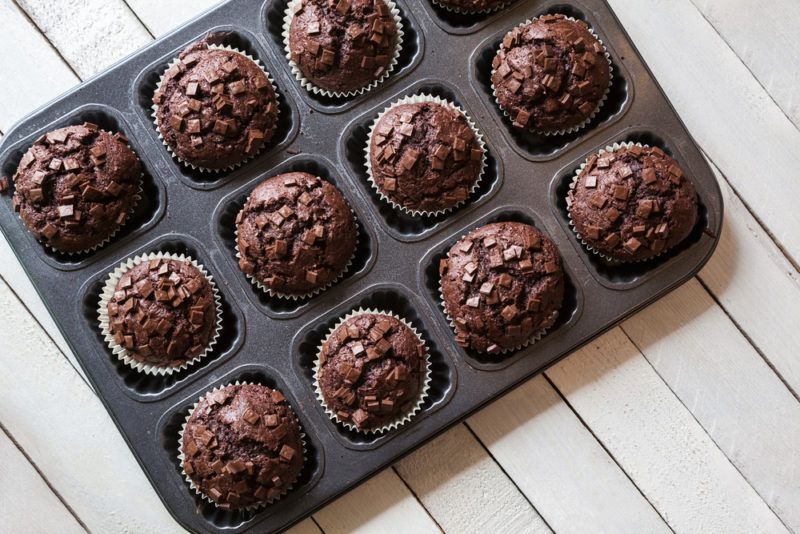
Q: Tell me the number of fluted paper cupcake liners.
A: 12